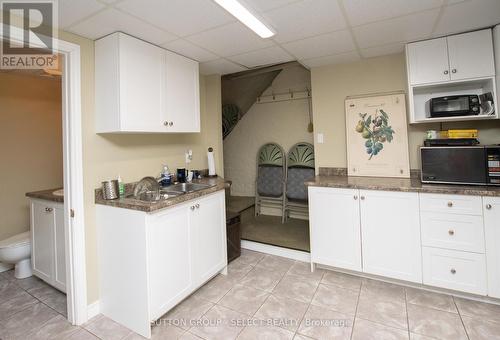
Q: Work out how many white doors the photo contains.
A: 11